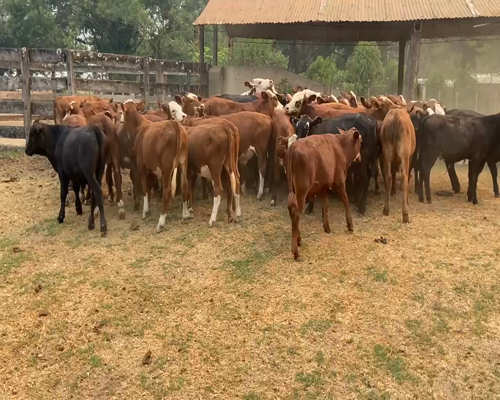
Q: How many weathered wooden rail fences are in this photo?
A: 1